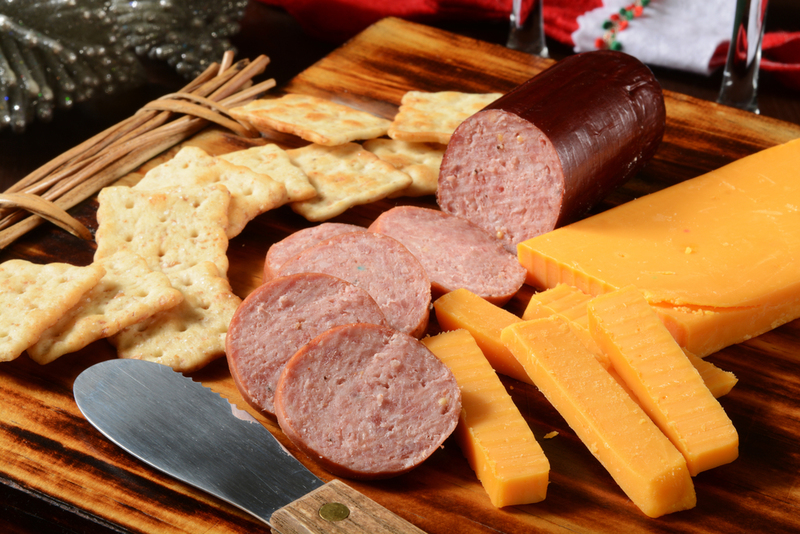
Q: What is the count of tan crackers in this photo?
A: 10